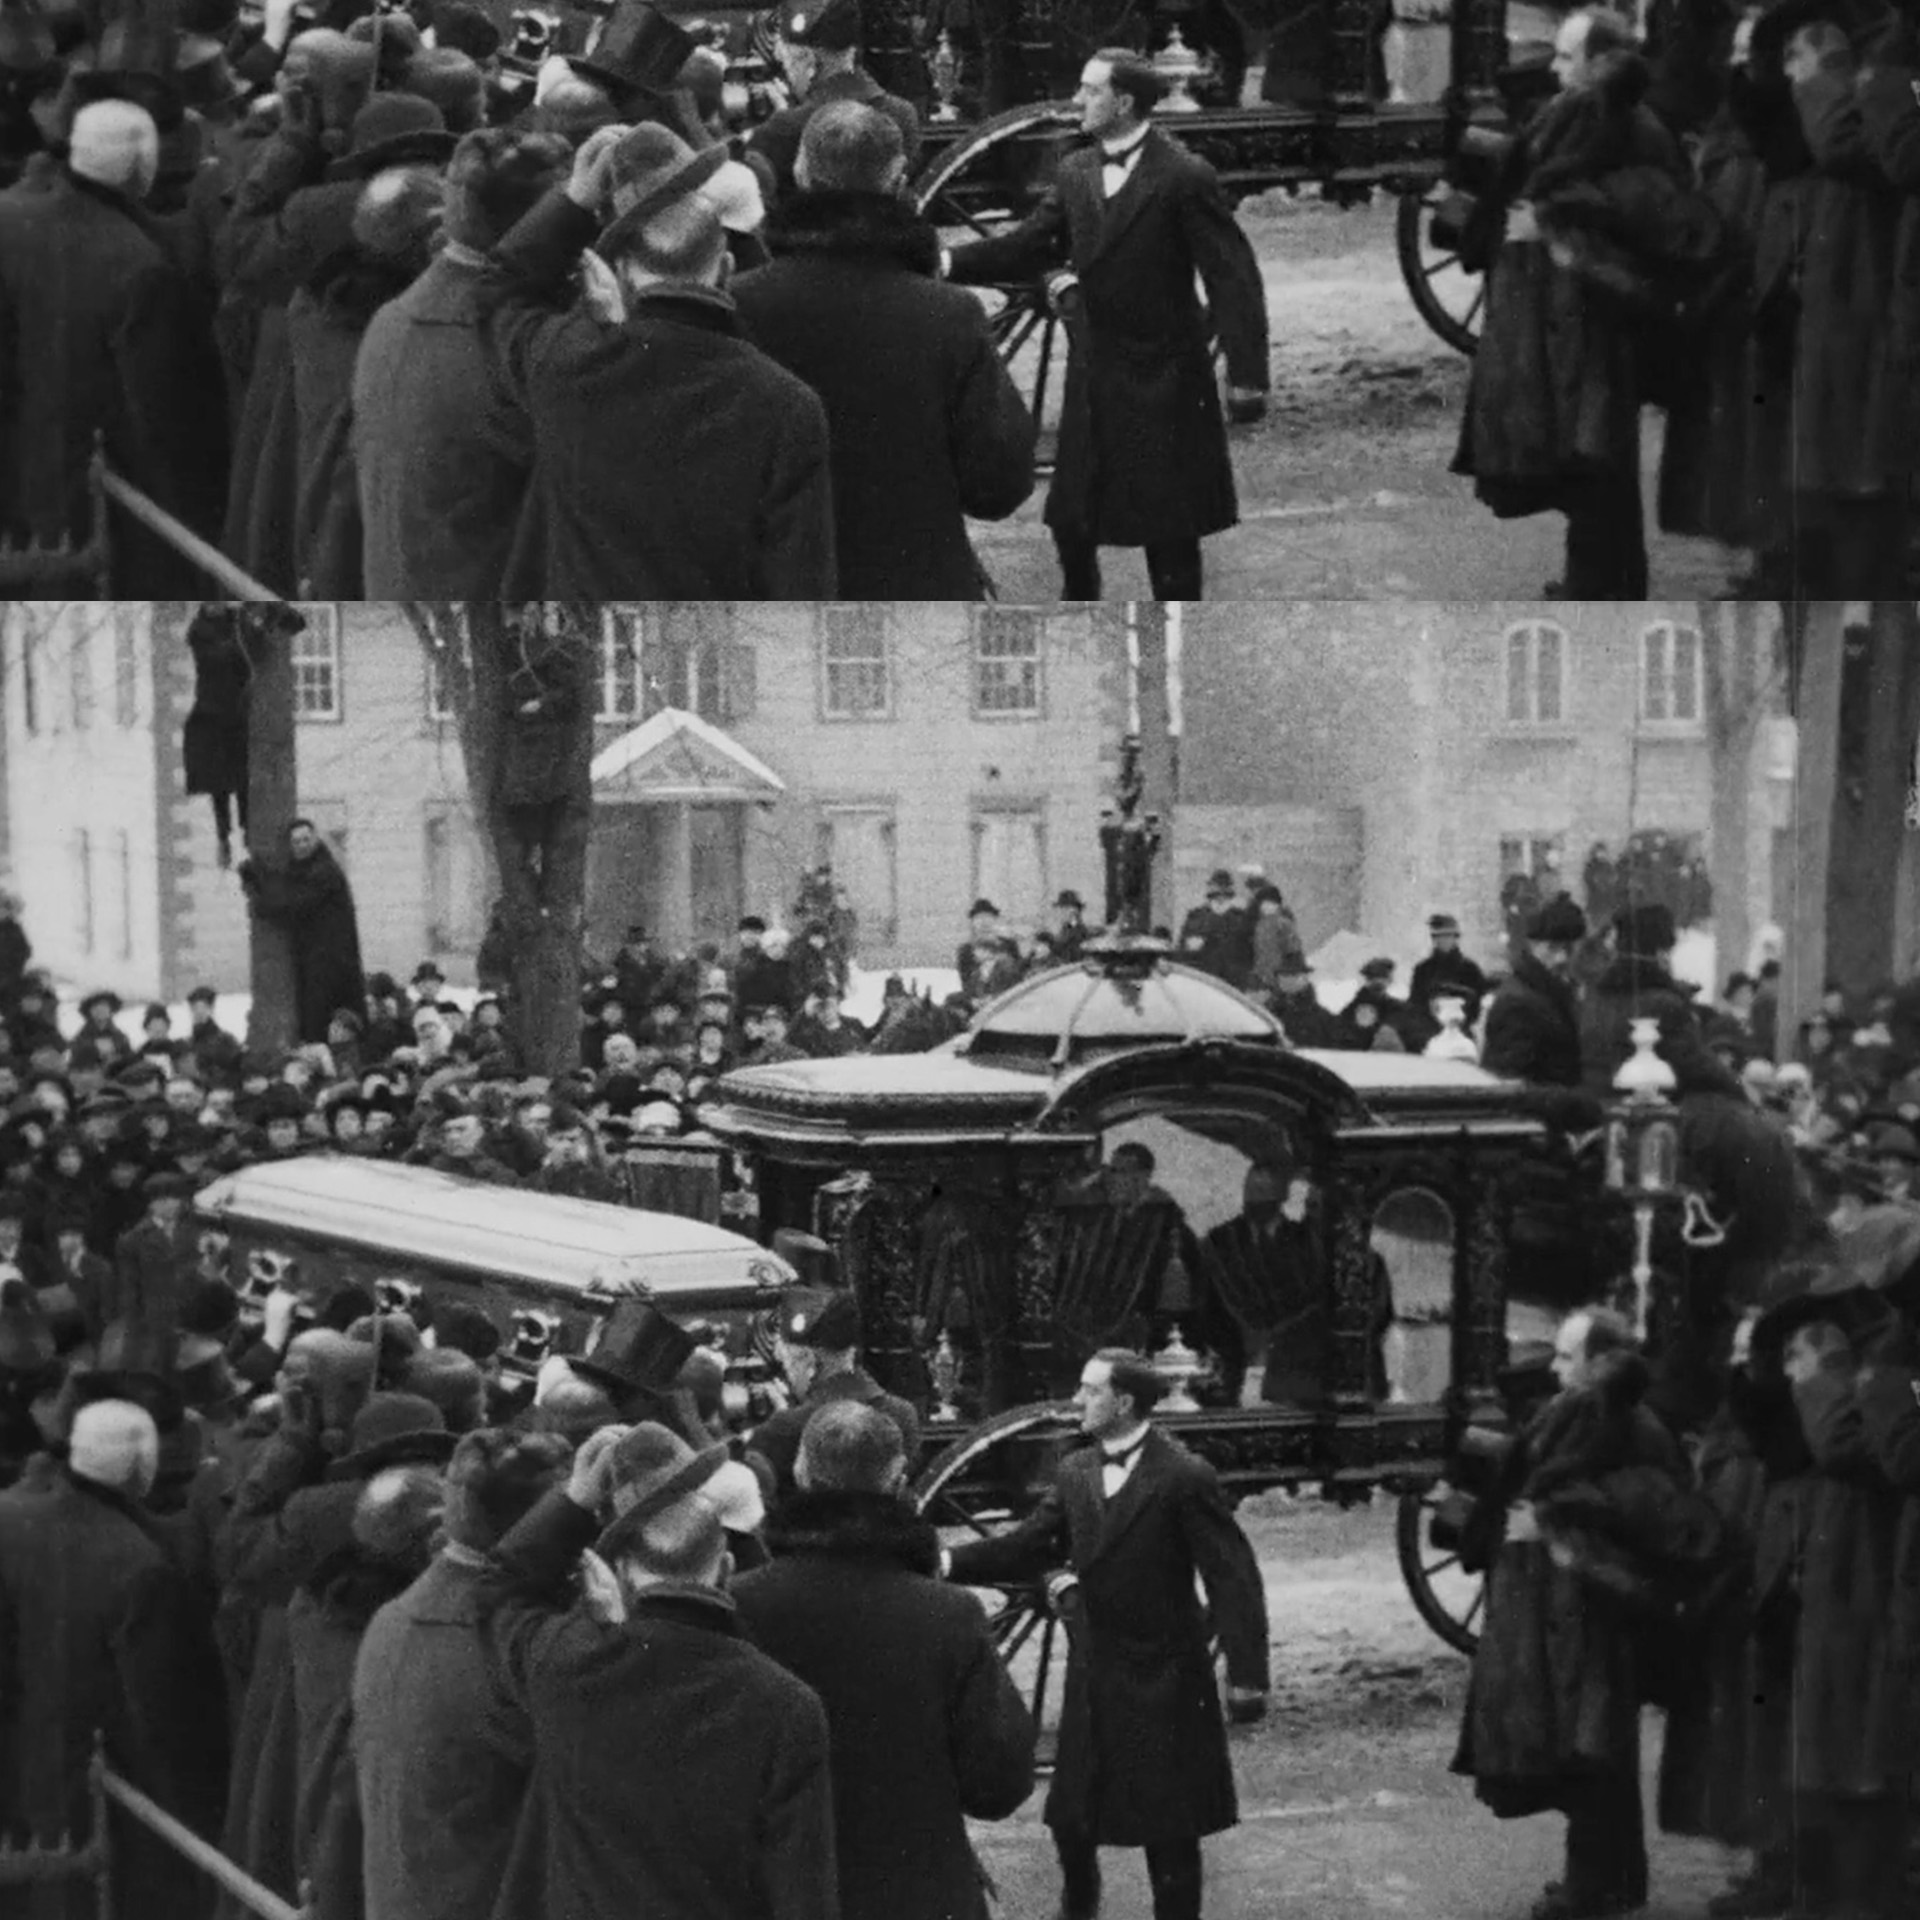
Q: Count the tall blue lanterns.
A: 0